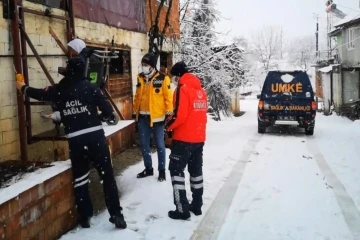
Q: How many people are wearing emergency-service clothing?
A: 3